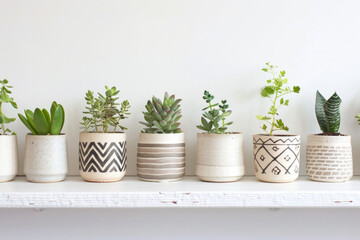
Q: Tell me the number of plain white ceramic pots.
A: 3